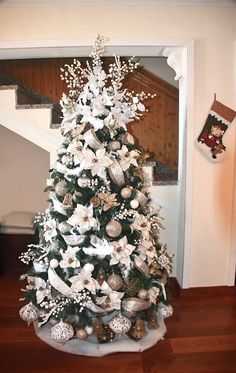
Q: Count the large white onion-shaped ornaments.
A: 4